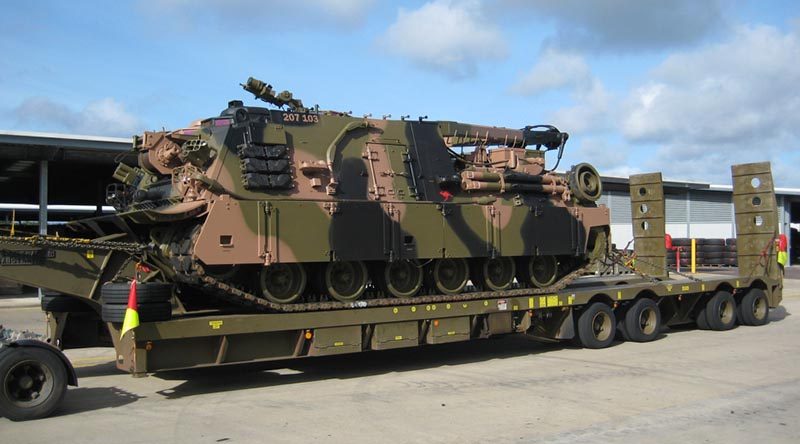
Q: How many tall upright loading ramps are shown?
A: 2